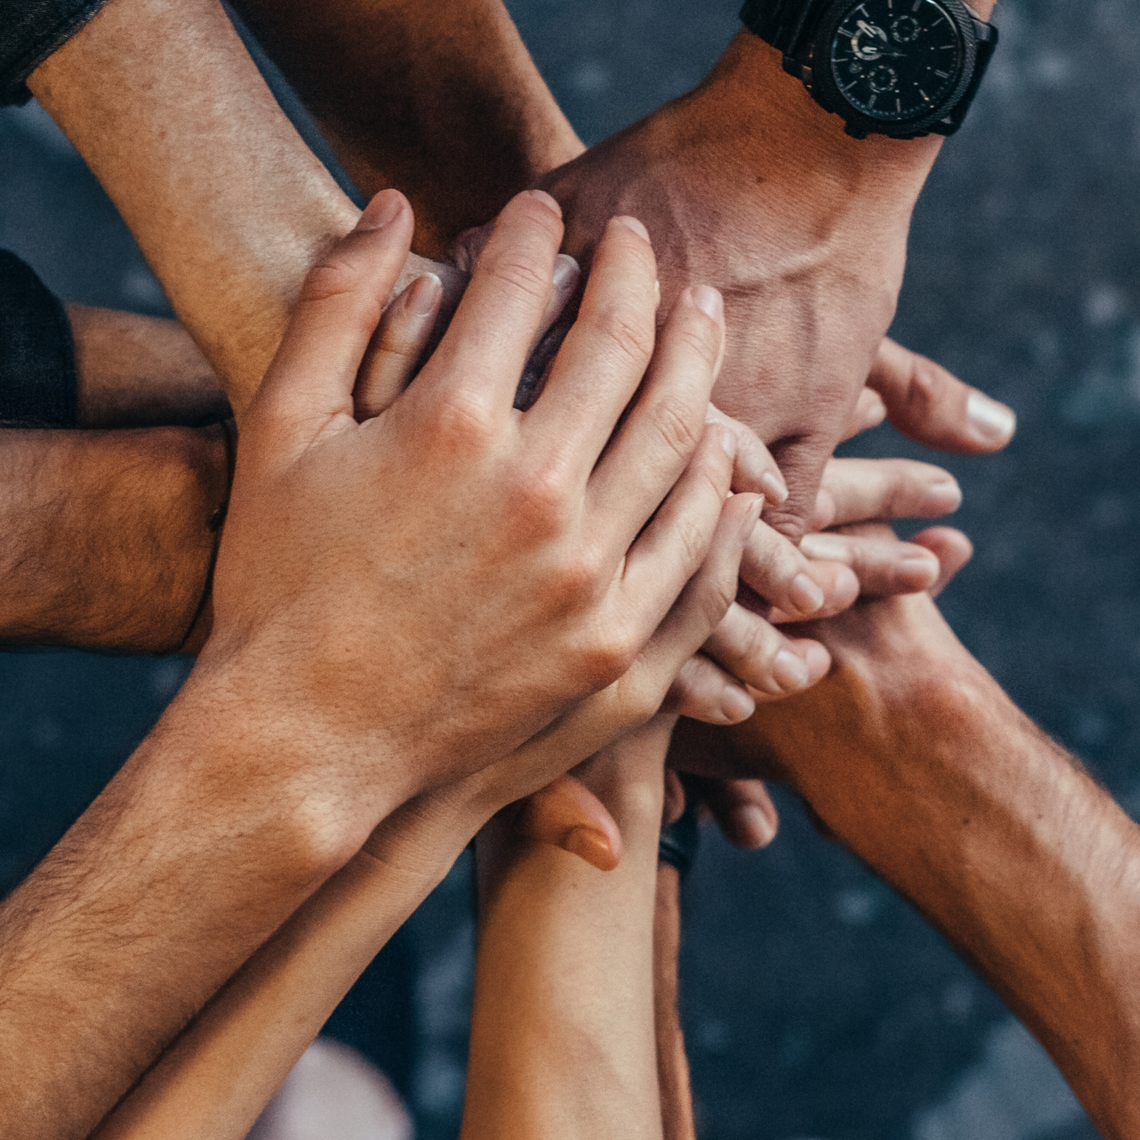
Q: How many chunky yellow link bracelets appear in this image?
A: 0